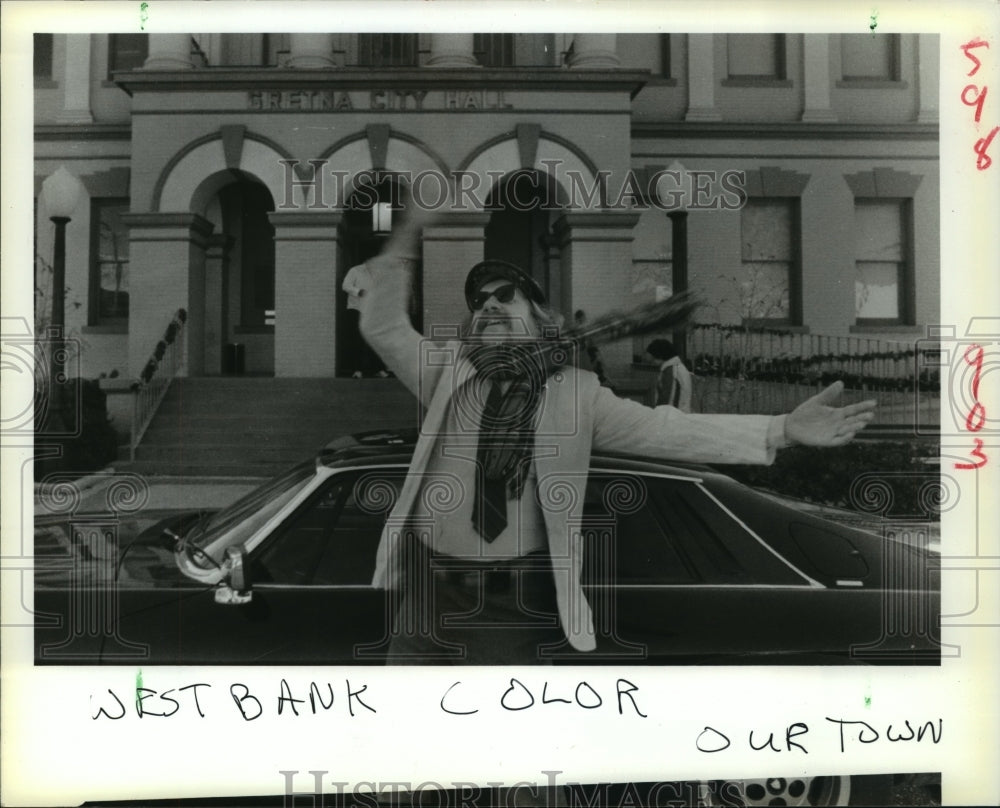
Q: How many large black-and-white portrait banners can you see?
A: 0